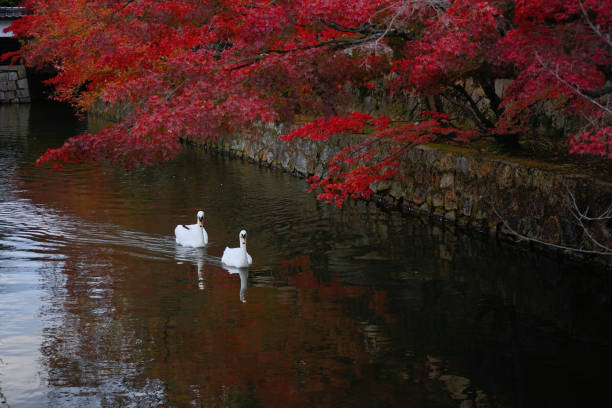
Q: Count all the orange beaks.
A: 2